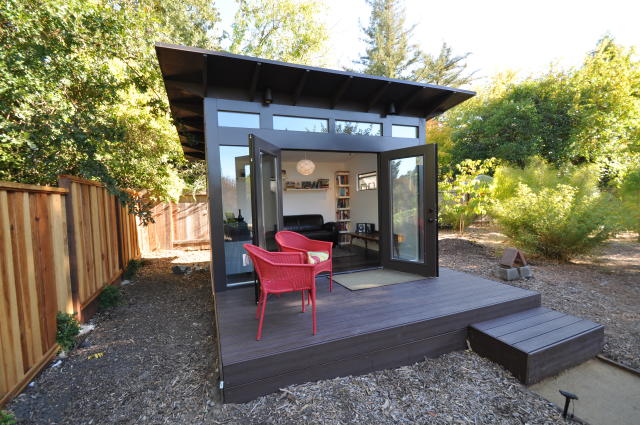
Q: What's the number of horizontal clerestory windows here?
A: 4